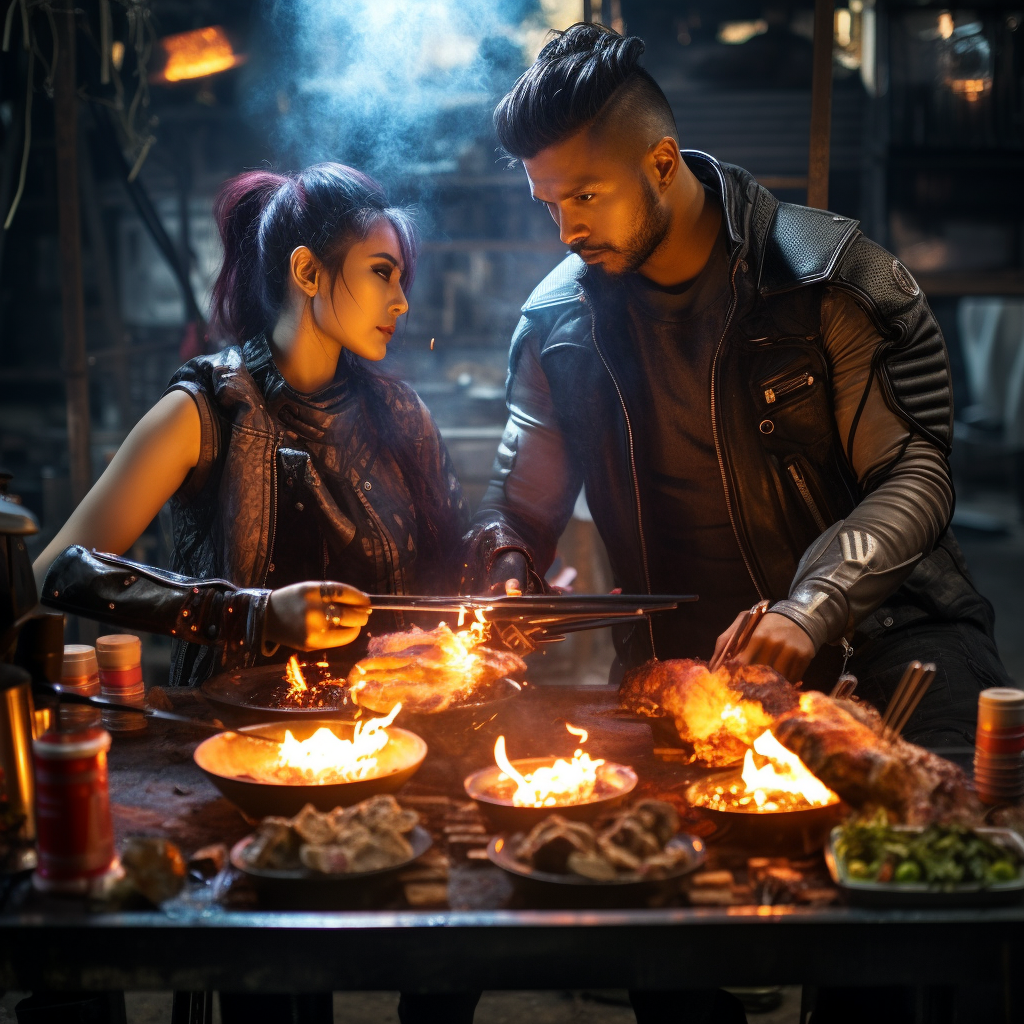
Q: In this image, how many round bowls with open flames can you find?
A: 3